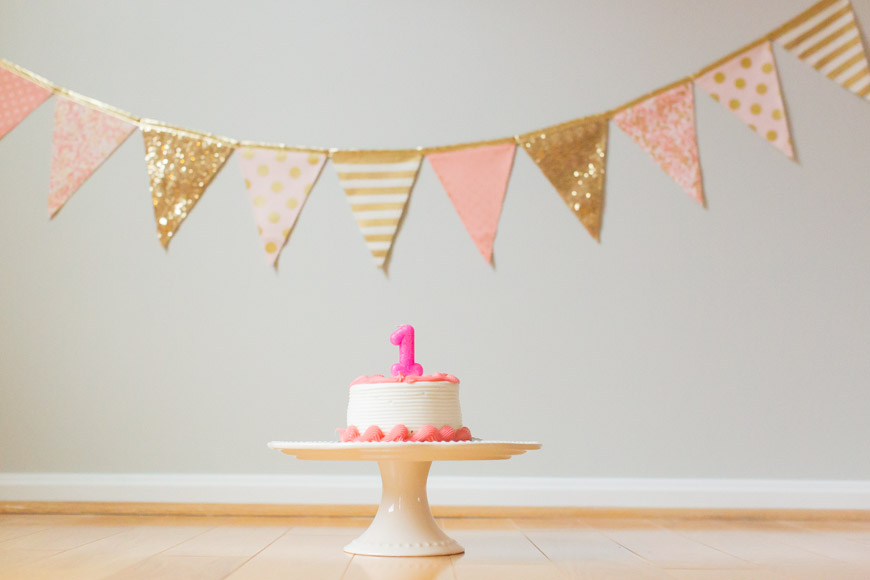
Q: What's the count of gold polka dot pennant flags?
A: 2